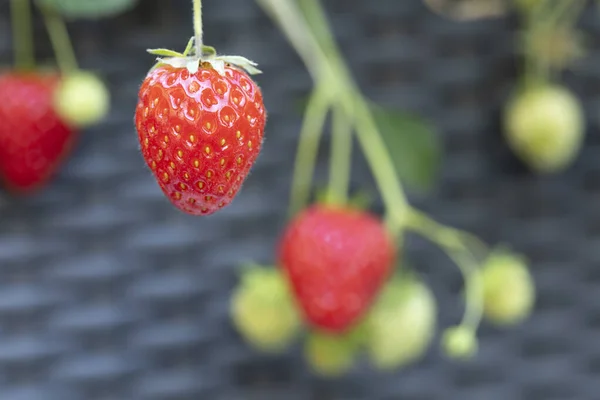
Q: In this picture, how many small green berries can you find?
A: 7